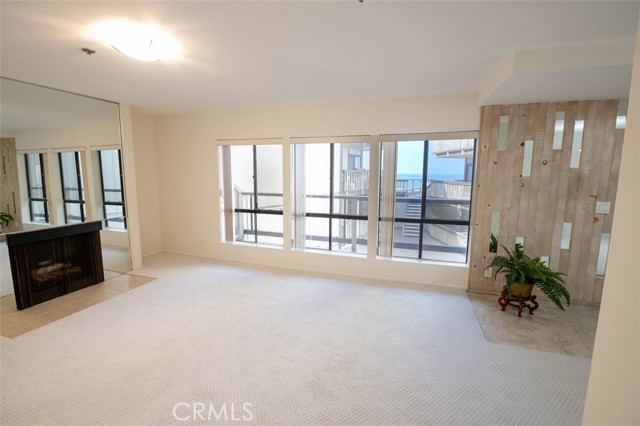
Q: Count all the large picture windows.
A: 3